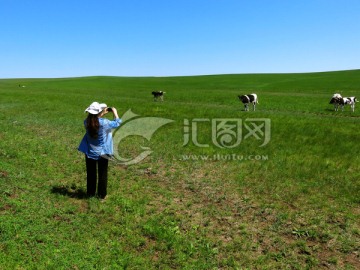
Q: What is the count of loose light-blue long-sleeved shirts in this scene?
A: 1